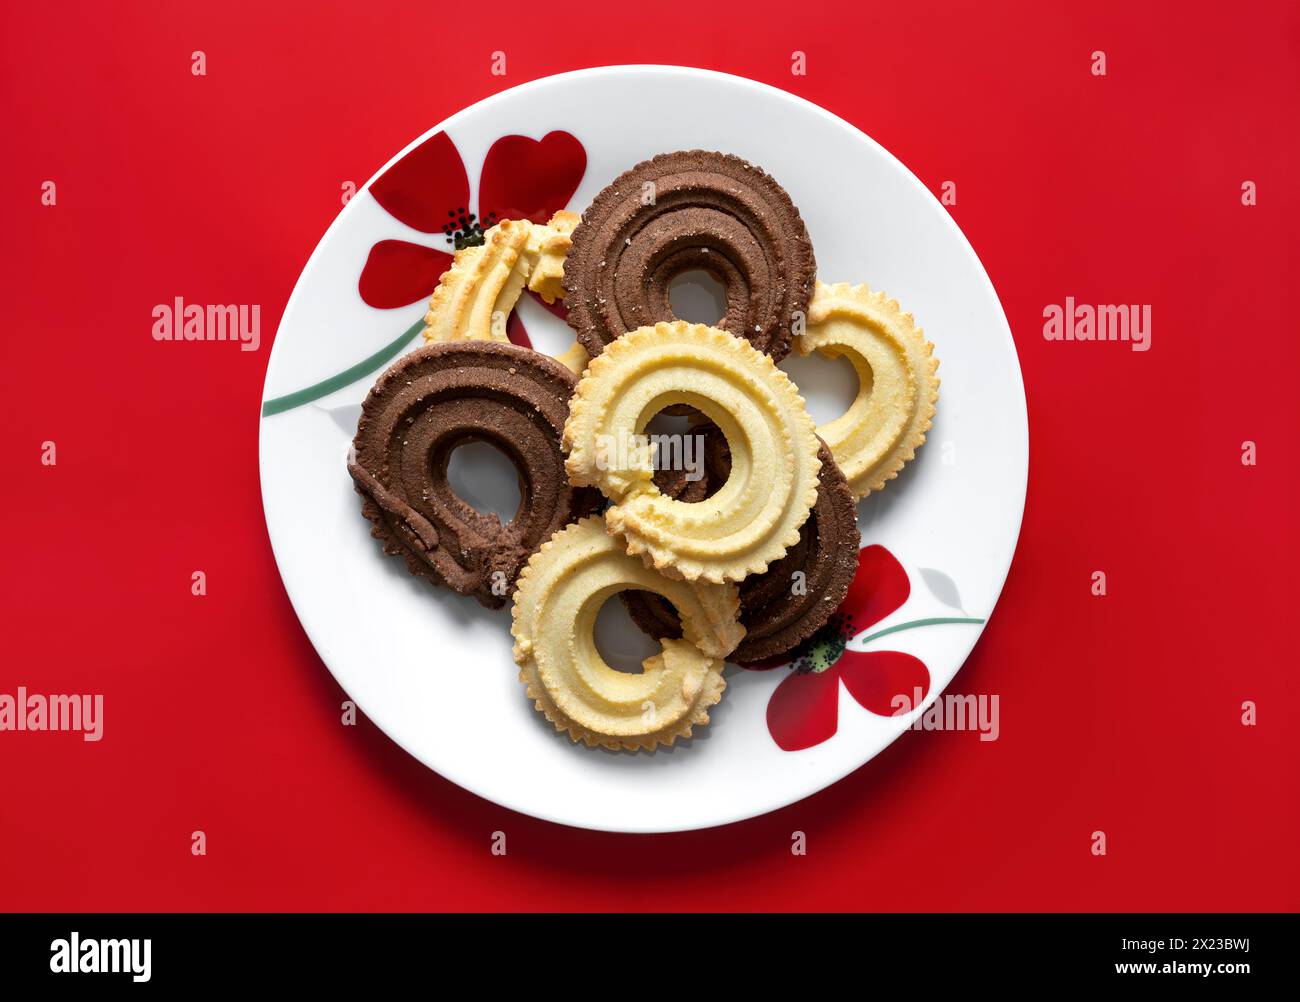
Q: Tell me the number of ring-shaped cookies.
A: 7